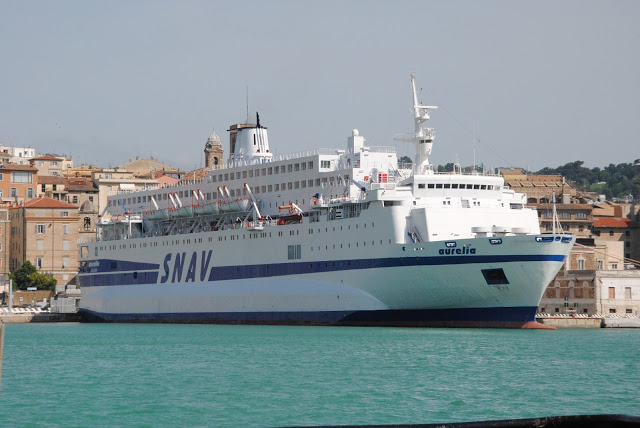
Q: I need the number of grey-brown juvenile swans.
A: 0